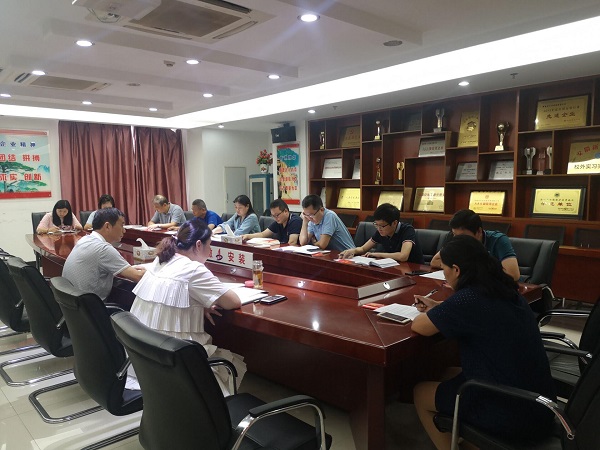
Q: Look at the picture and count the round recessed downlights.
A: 12